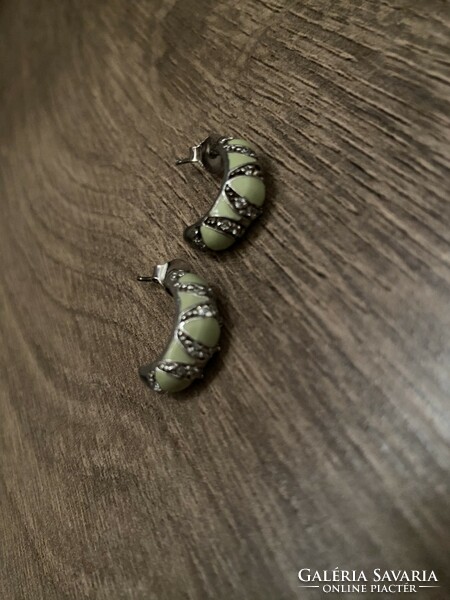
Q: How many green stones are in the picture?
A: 10